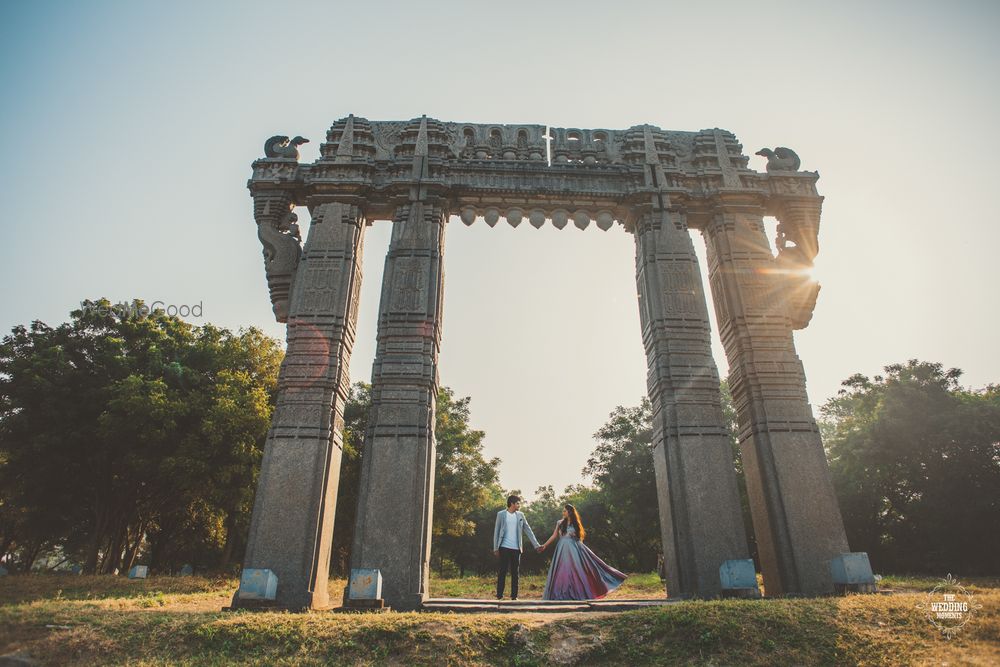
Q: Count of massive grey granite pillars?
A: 4